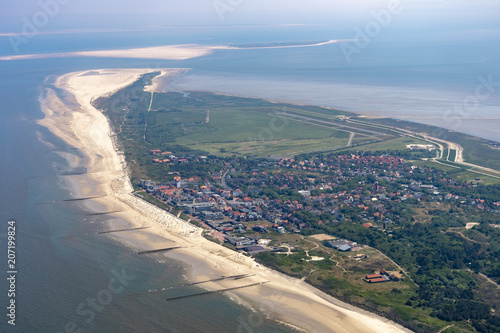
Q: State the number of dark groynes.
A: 7